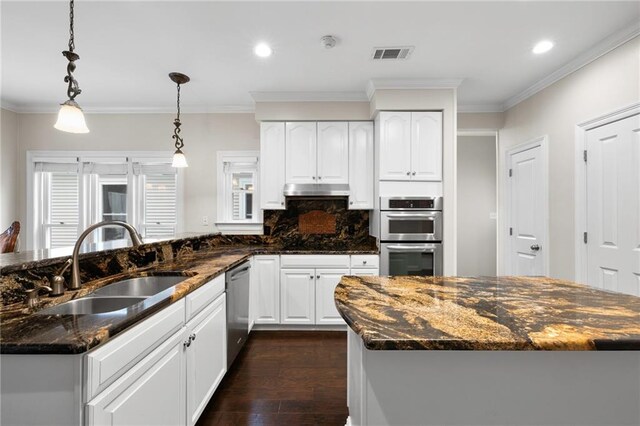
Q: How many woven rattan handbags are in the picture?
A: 0